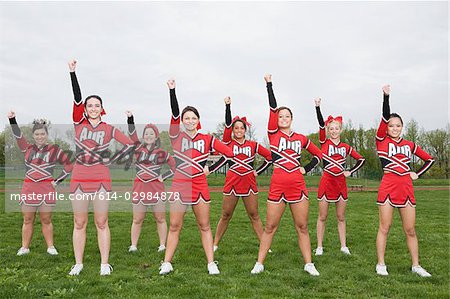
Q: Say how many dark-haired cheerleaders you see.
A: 7